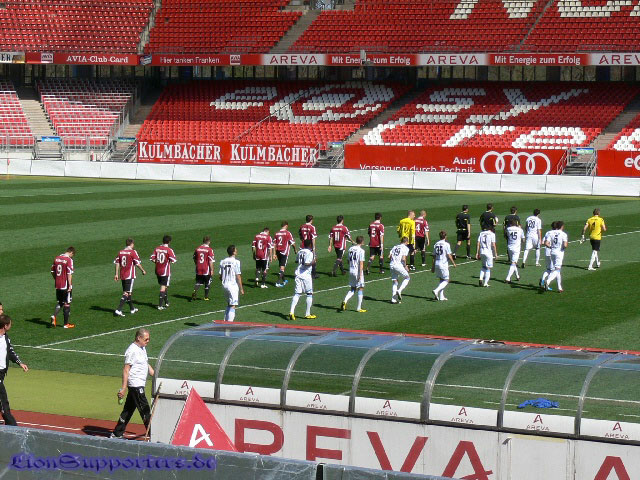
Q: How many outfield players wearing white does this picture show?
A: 10